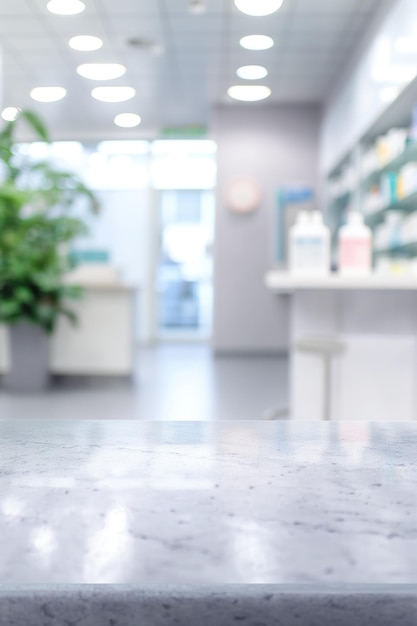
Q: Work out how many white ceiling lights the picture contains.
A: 11